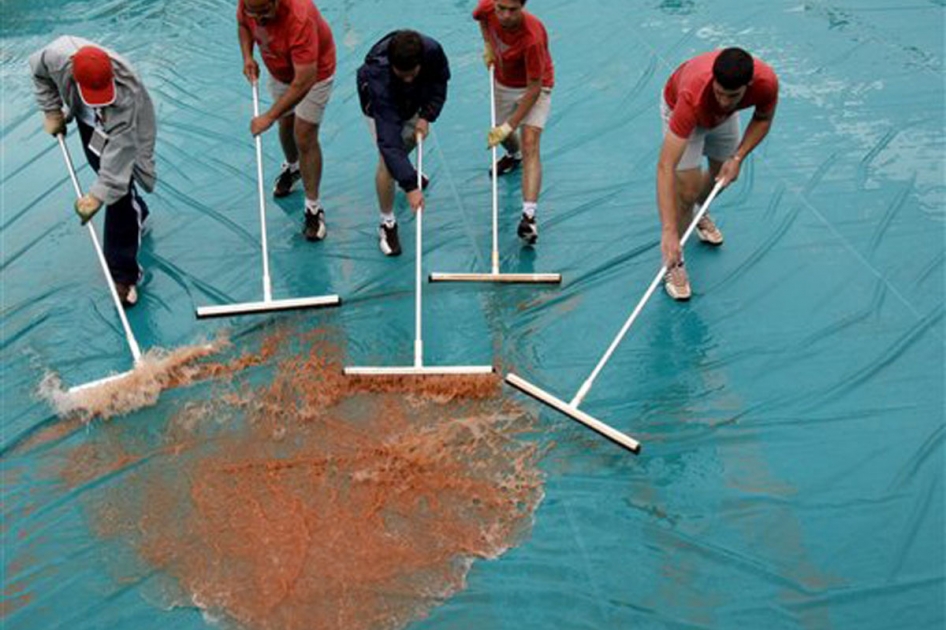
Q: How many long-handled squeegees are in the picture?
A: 5